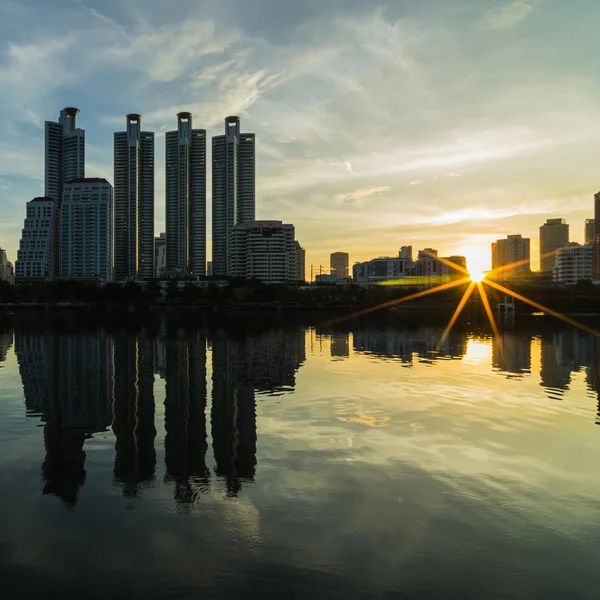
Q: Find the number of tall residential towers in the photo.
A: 4